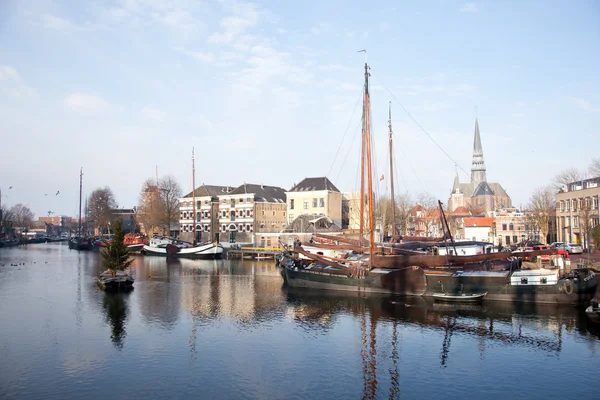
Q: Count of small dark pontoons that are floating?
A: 1